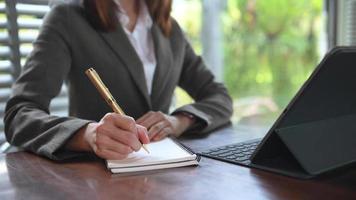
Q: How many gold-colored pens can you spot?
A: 1